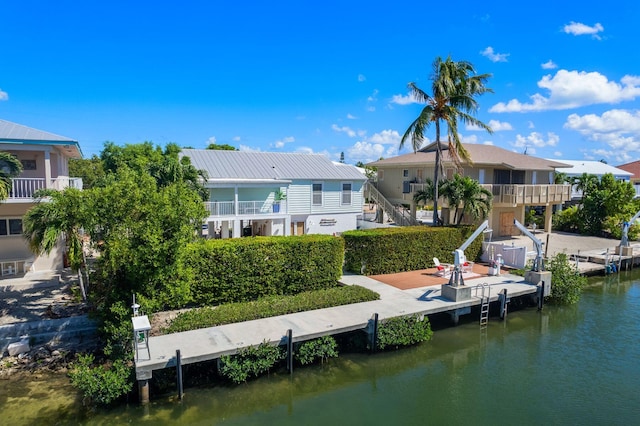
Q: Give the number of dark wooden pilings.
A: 5